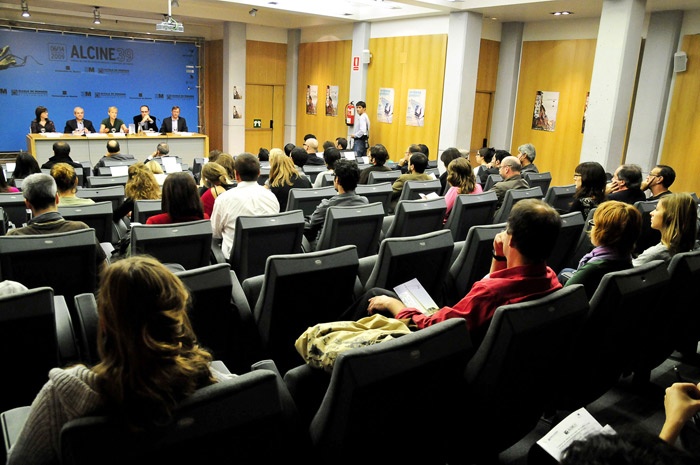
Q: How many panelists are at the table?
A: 5